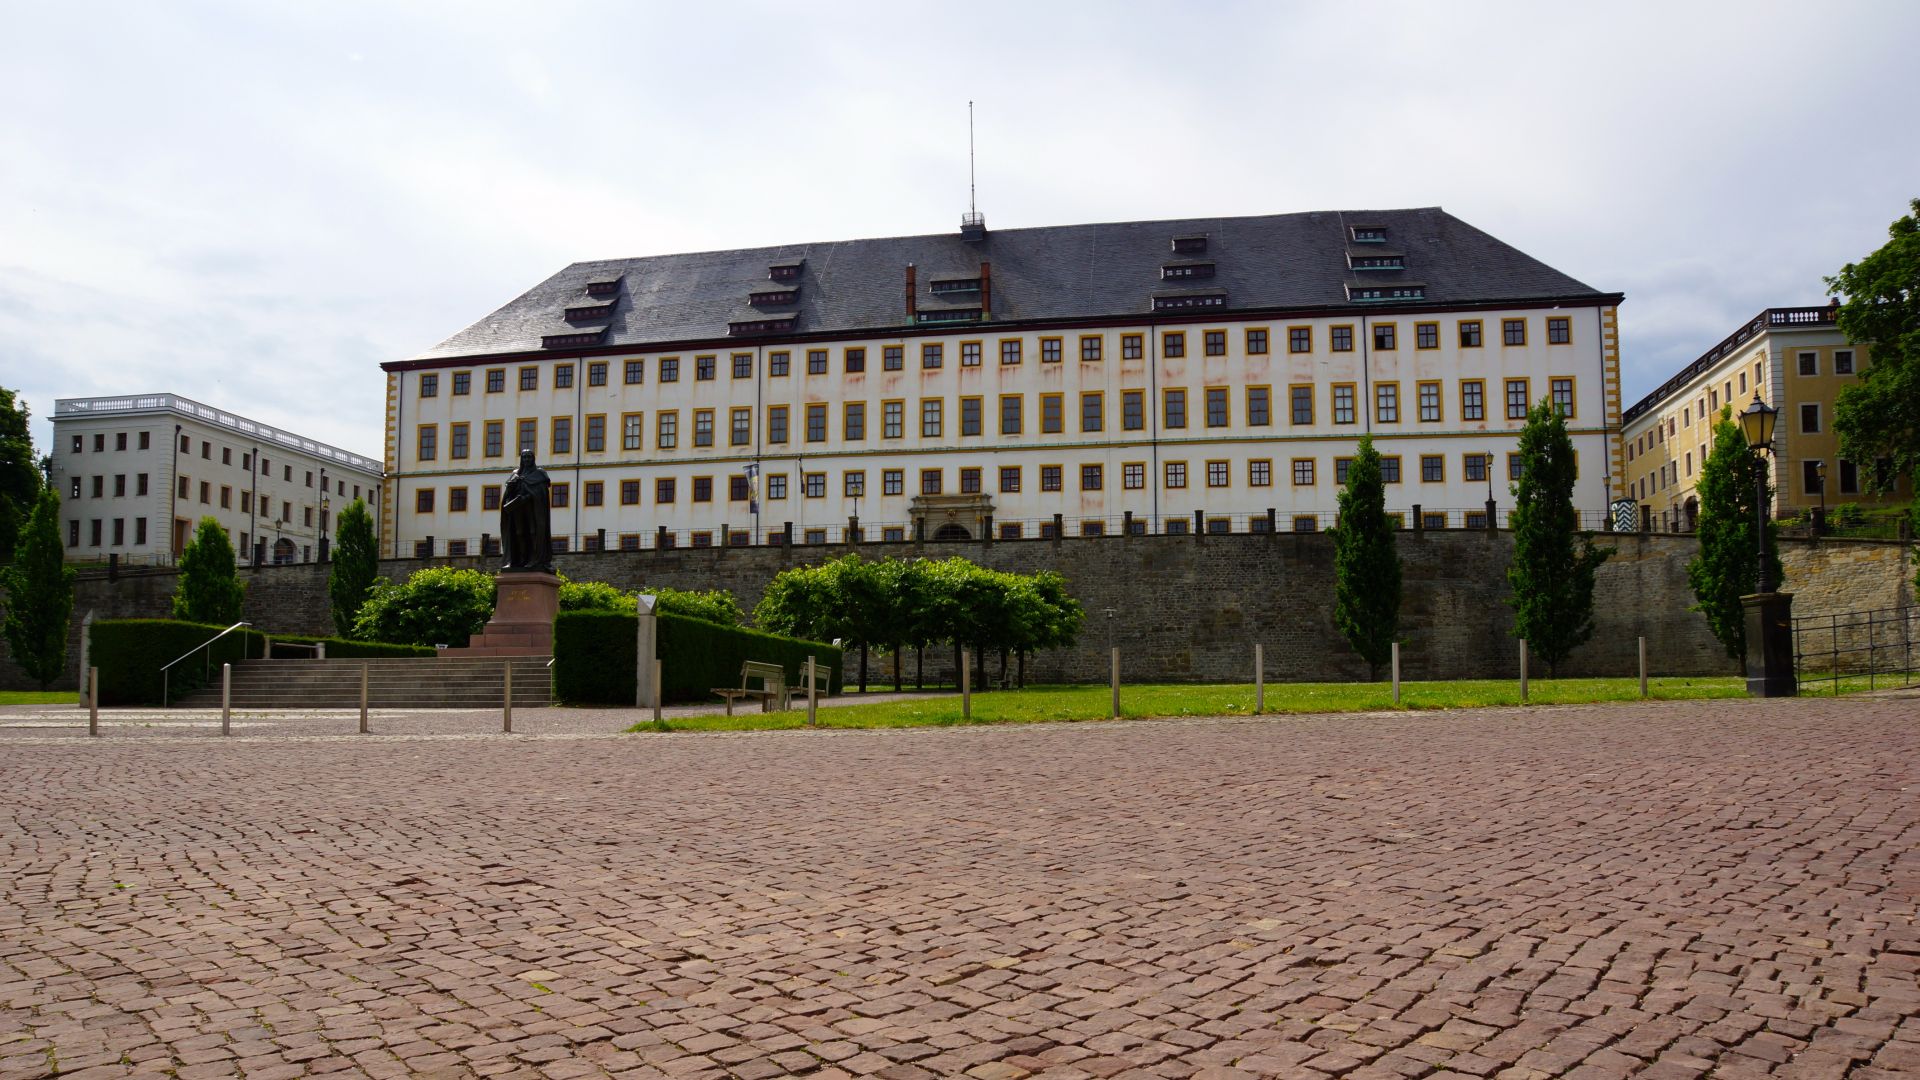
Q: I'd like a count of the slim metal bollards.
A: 12